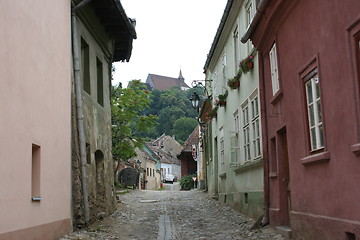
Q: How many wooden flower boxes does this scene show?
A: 4